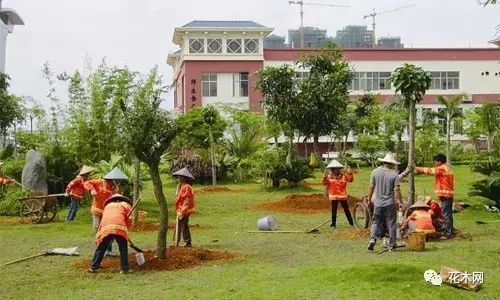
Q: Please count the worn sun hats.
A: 7